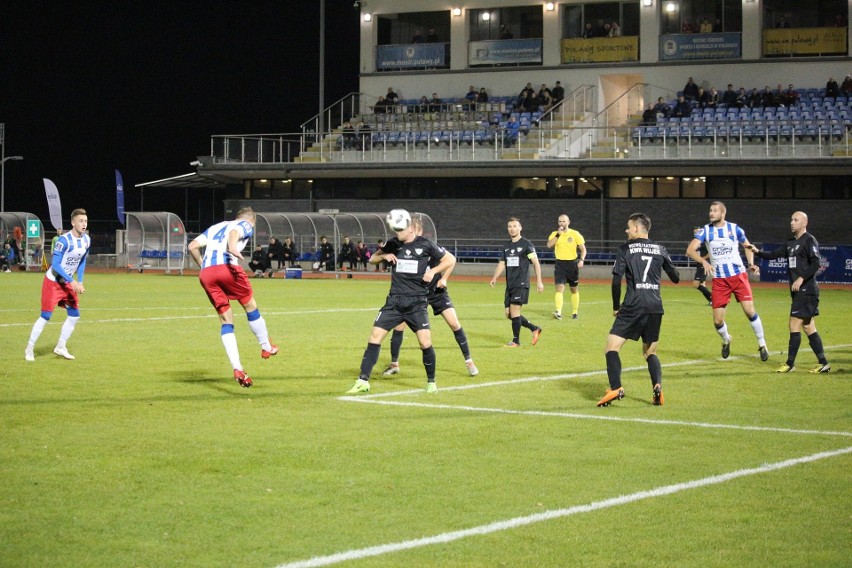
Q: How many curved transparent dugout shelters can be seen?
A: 3